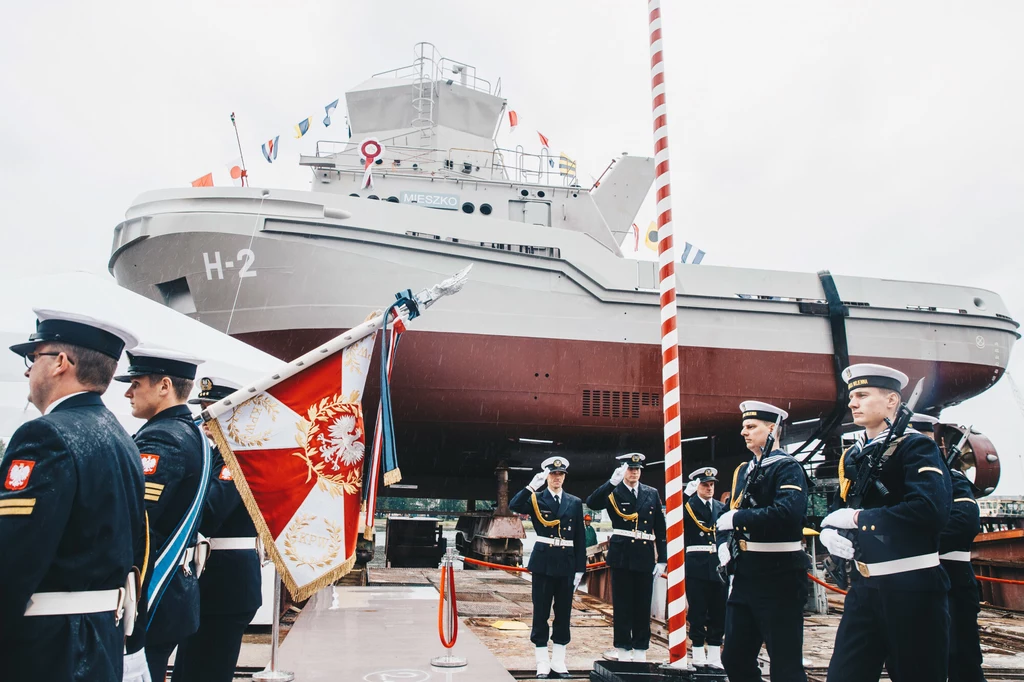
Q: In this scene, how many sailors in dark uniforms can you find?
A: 9